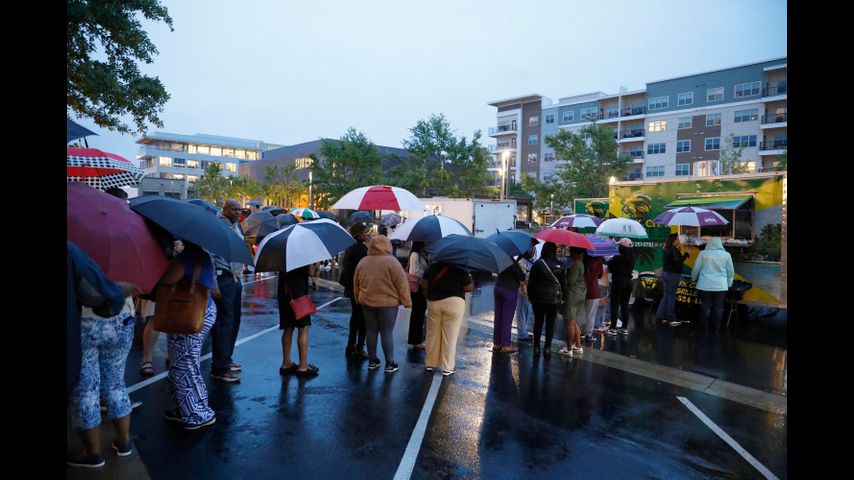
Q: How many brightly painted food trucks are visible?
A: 1